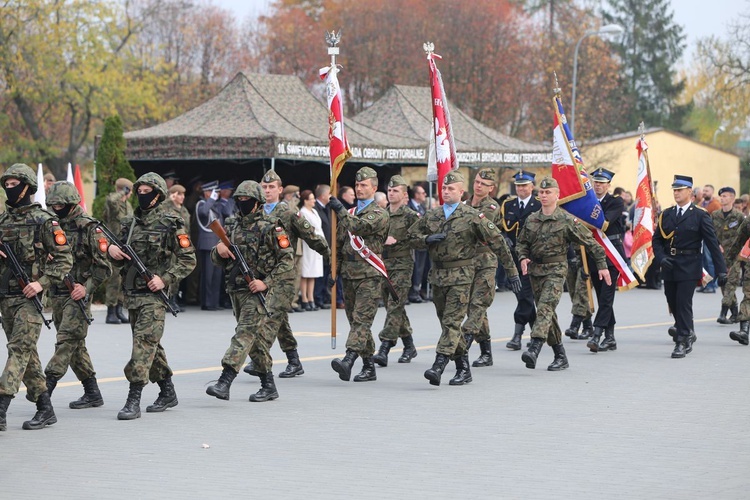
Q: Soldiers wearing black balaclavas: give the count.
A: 4